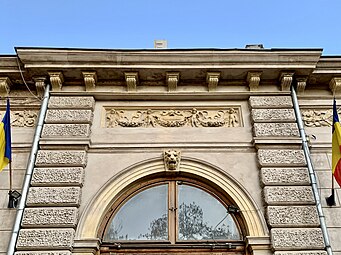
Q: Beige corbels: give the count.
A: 11